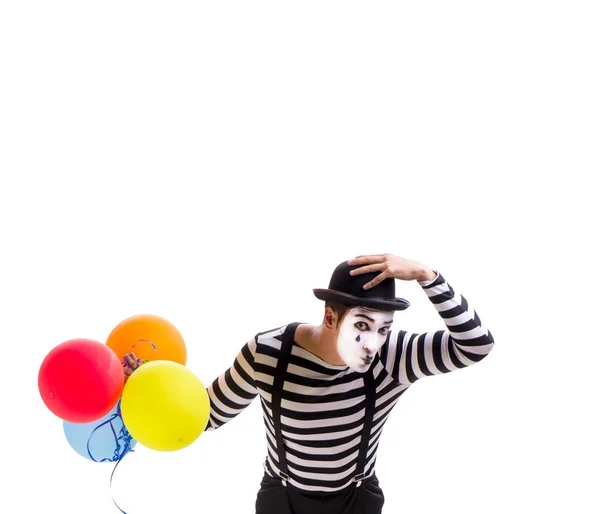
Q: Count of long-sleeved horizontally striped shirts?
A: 1